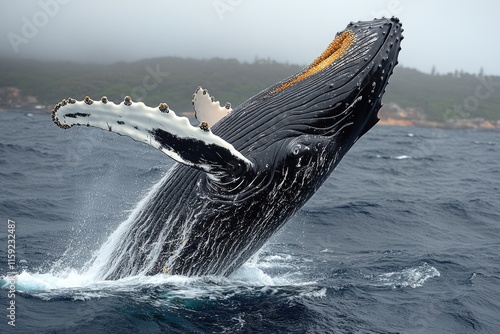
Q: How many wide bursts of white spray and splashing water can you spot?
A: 1